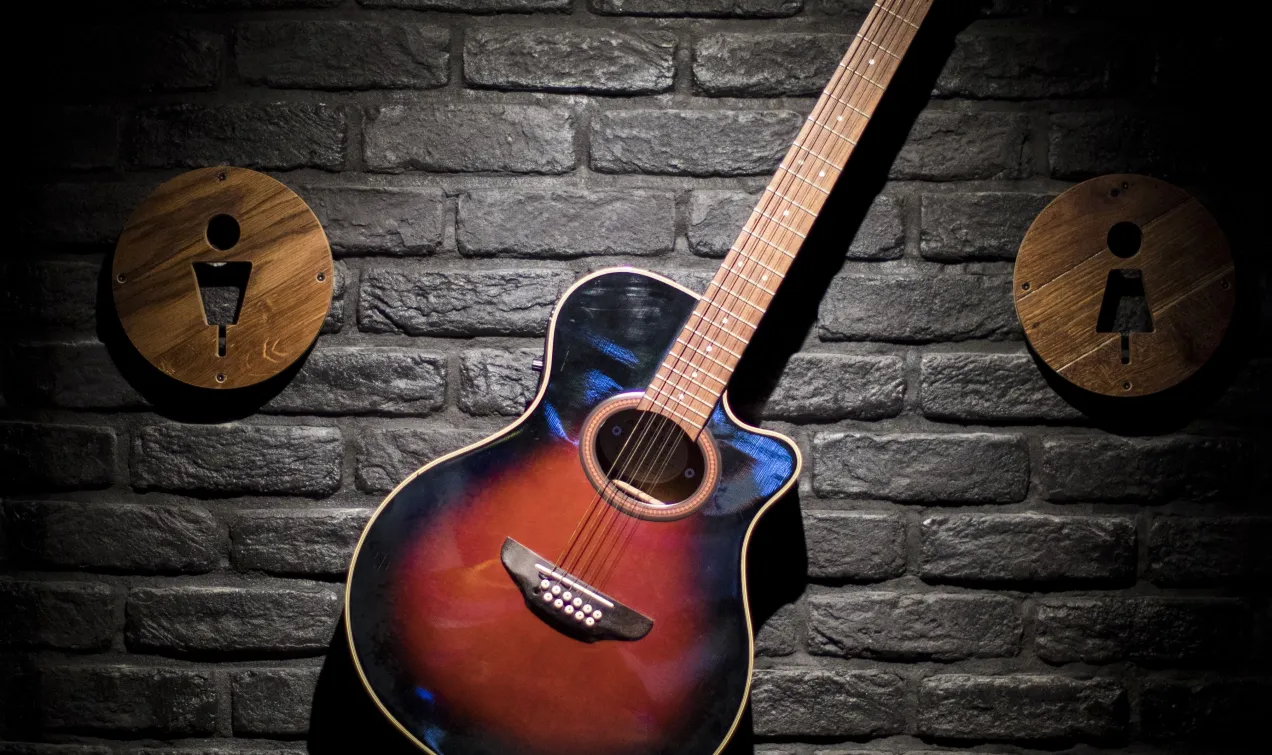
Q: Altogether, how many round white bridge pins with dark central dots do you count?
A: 11